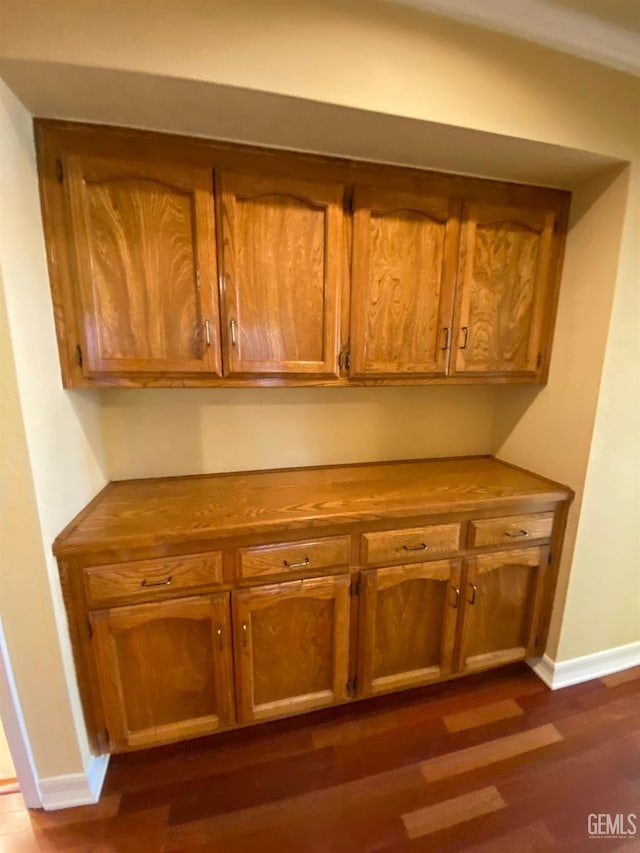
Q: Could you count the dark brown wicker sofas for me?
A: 0